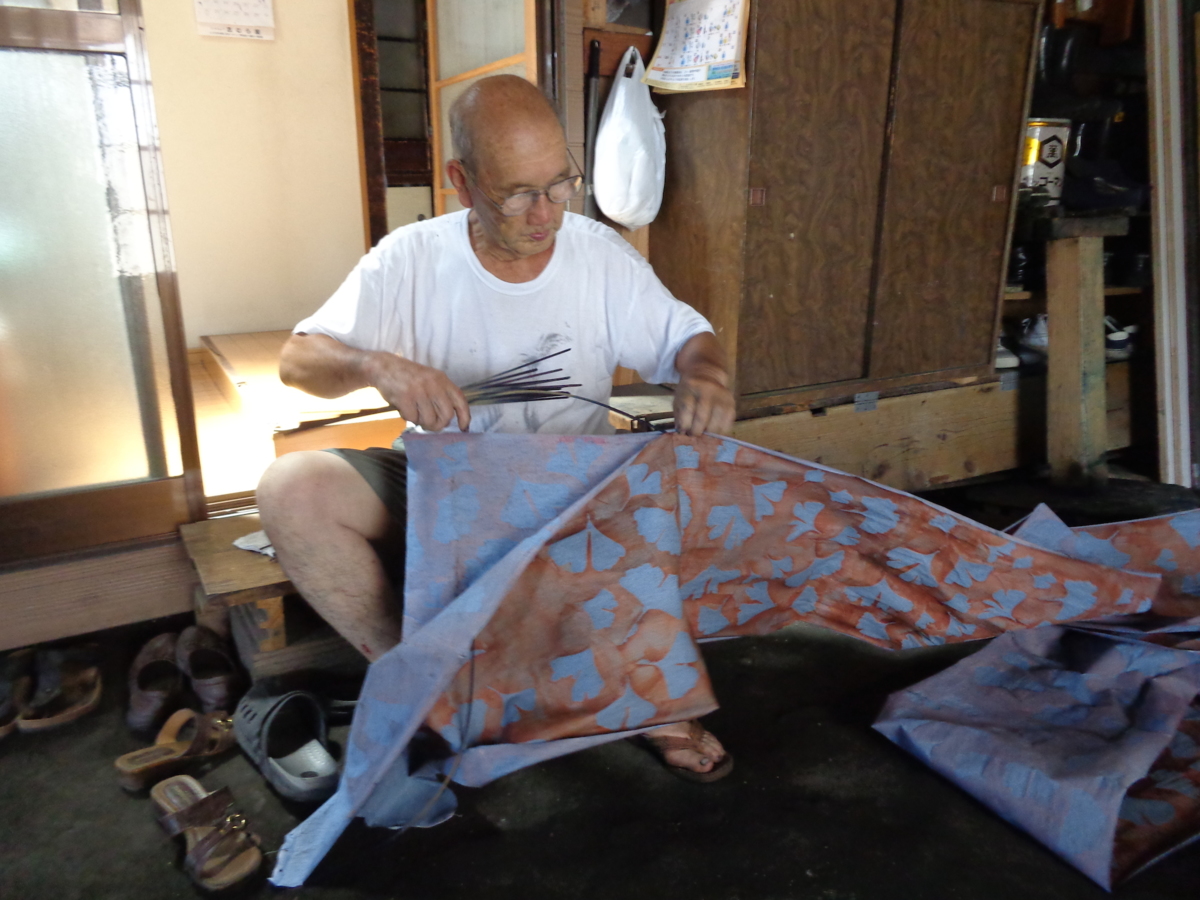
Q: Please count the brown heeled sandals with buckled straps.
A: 2